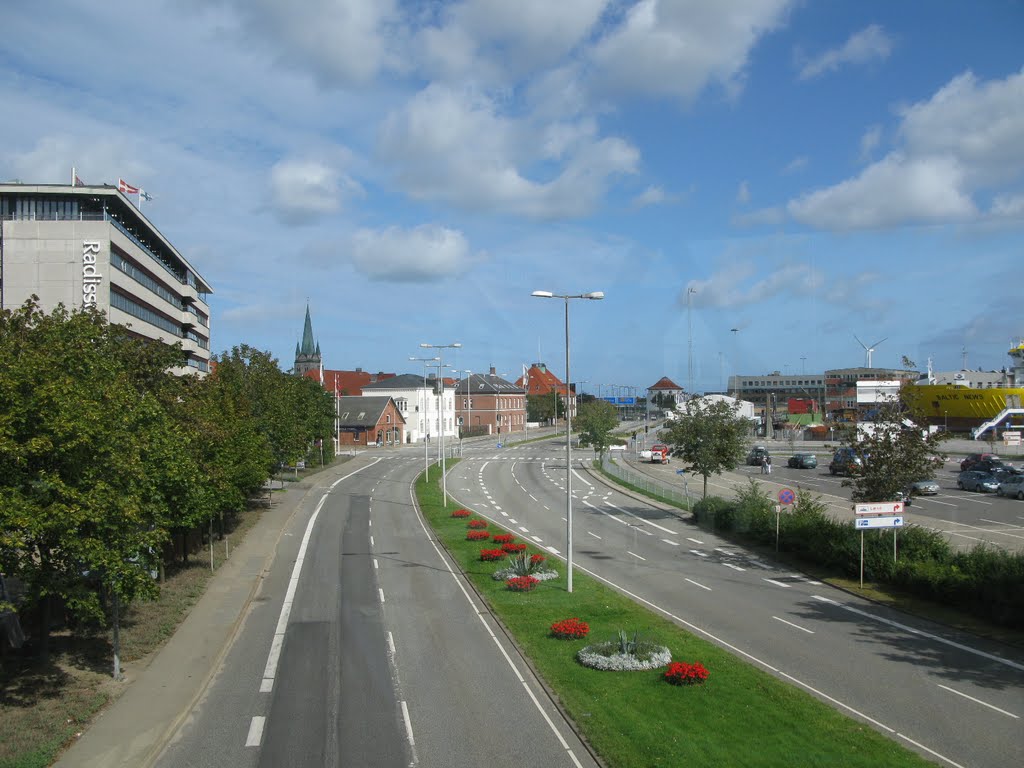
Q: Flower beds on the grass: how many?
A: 12